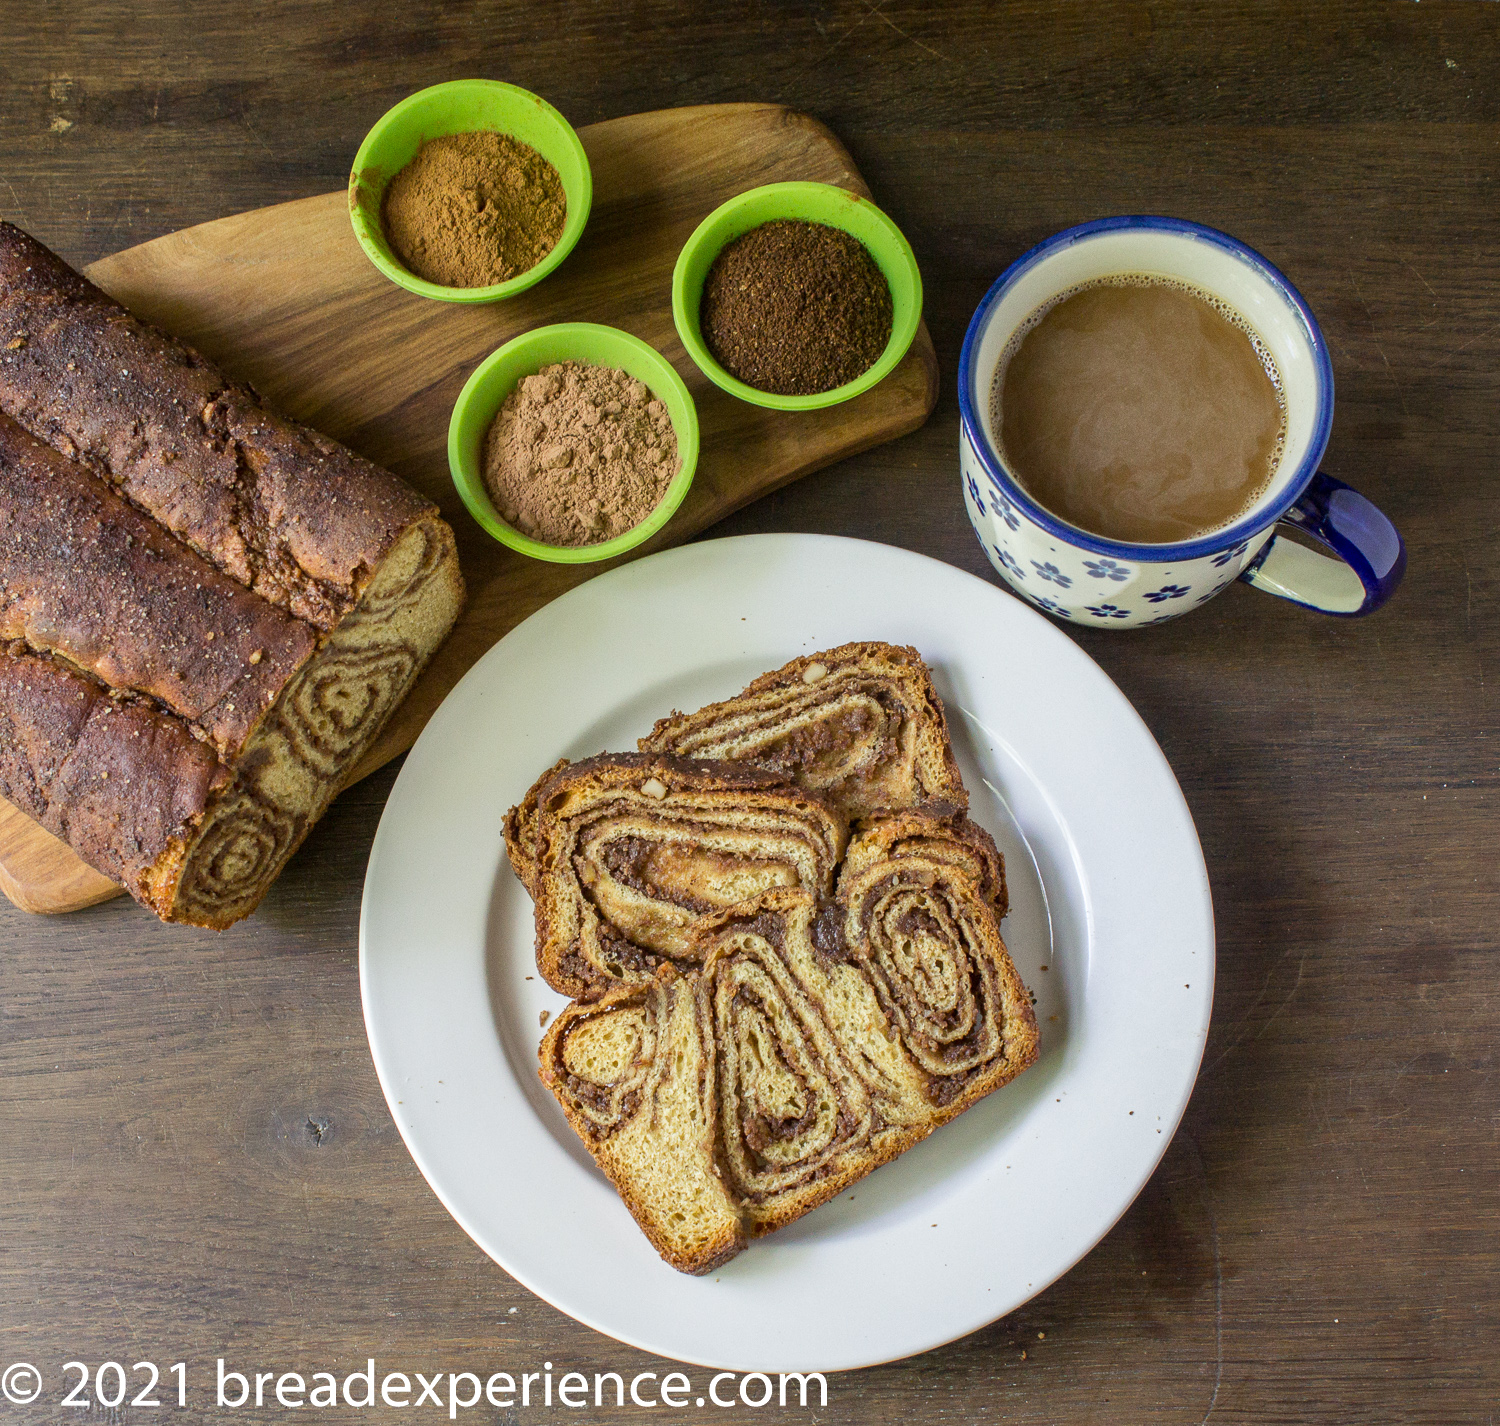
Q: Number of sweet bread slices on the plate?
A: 3